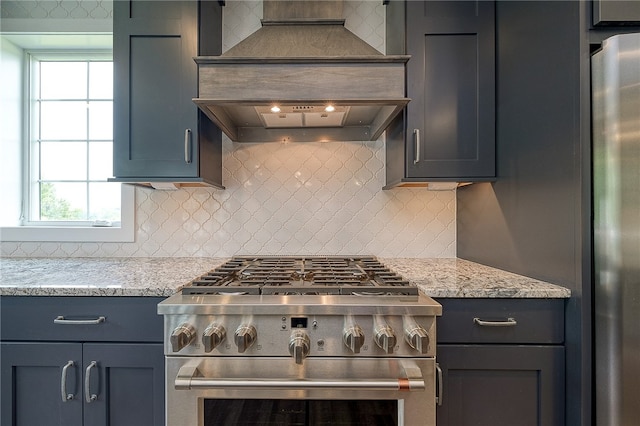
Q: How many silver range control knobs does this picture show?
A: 7